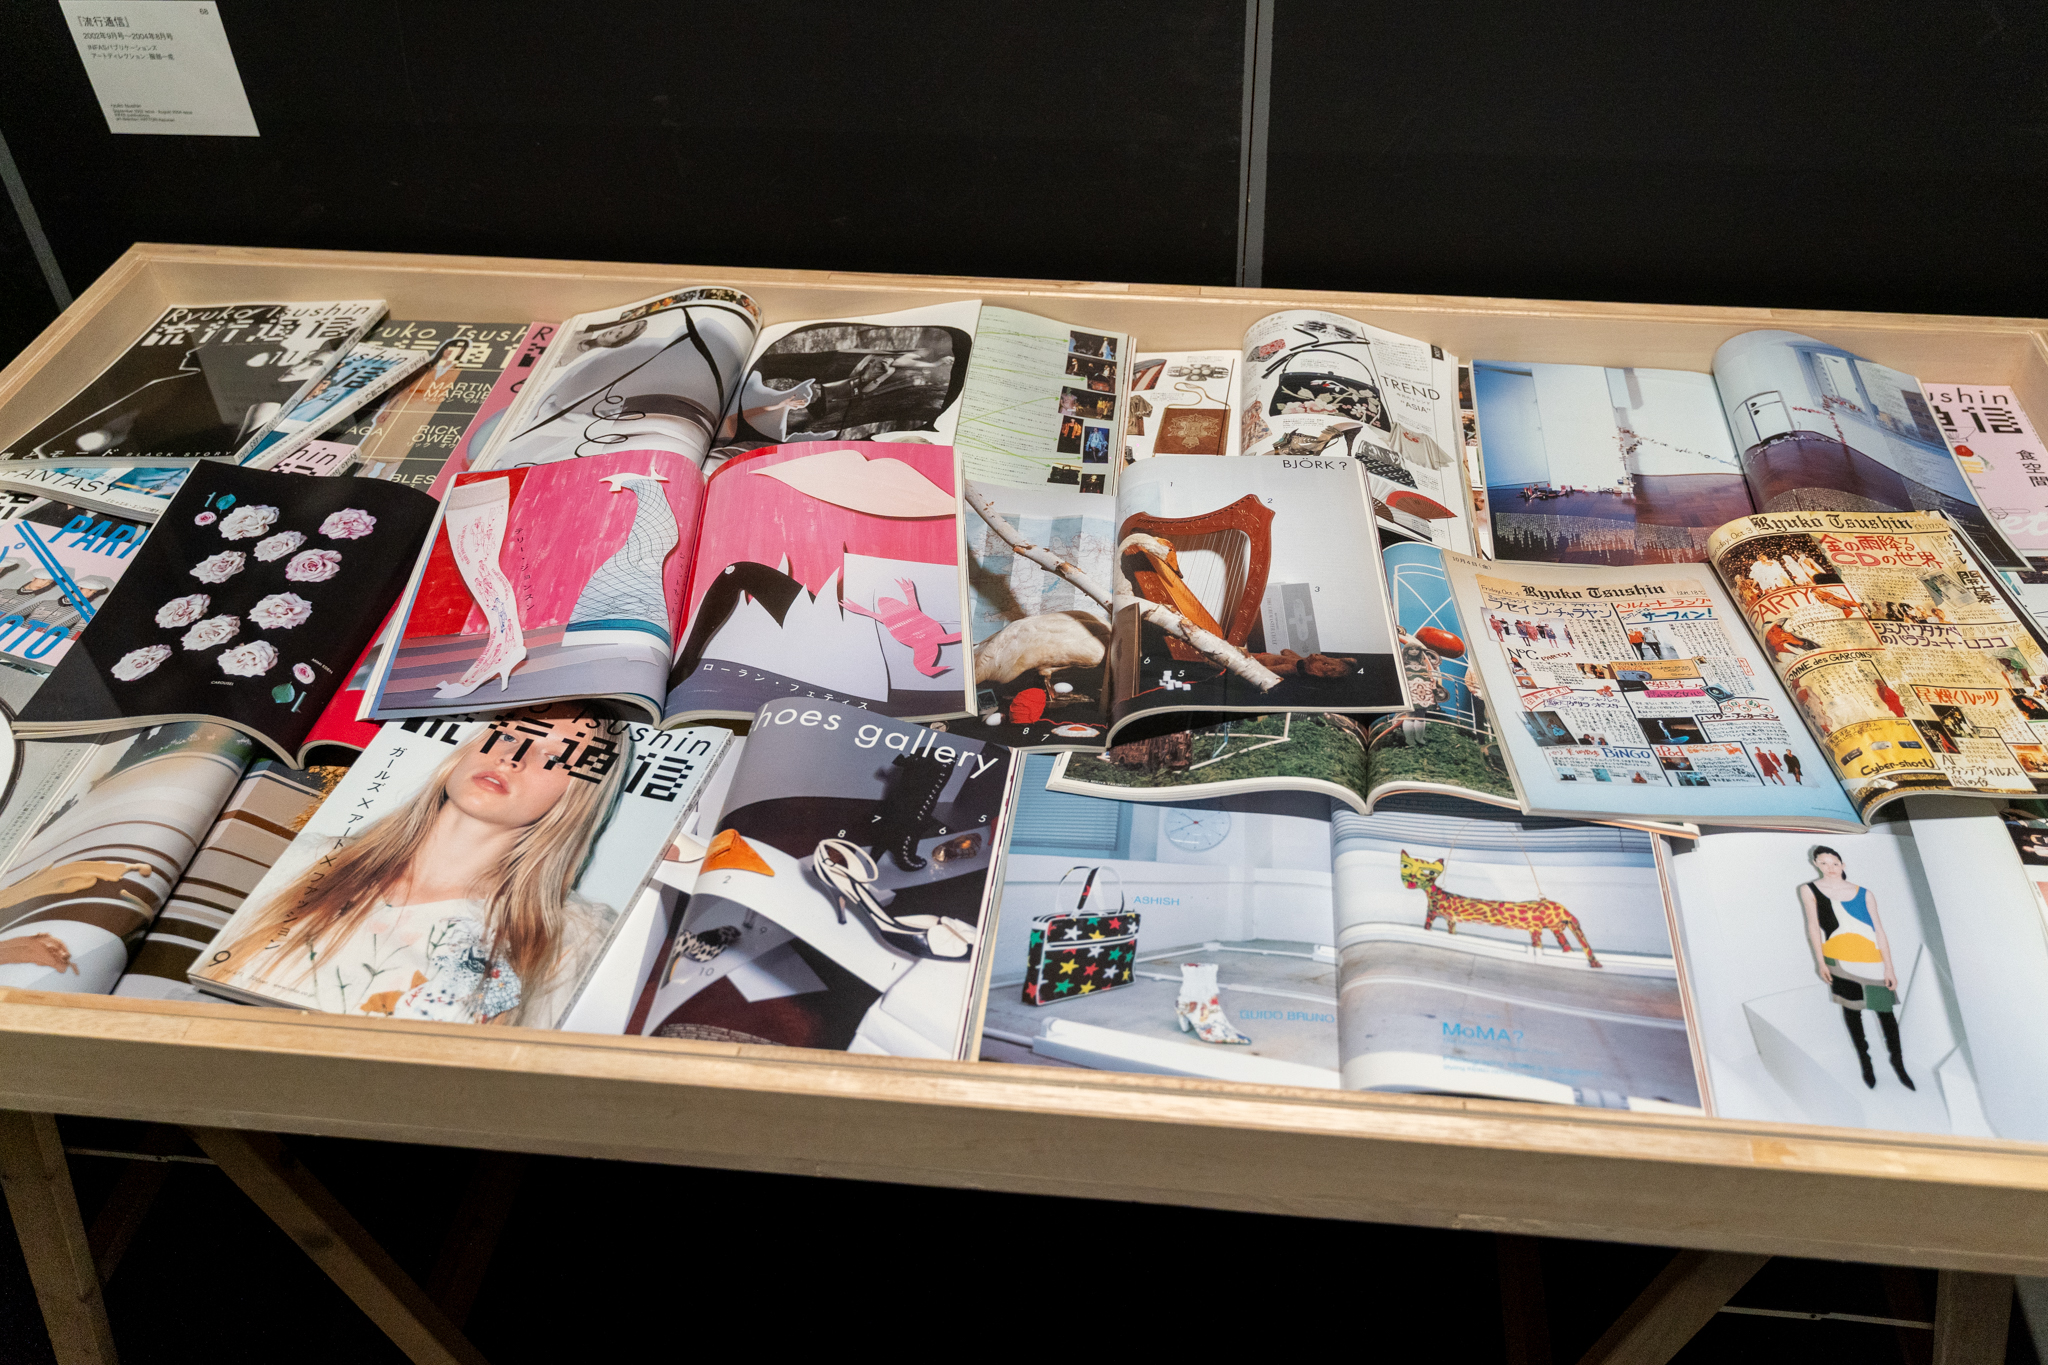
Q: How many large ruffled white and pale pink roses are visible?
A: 10